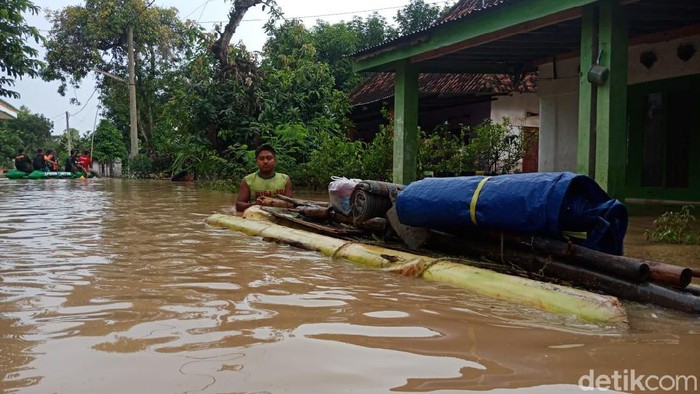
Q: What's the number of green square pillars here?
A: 3